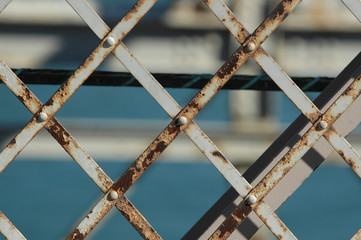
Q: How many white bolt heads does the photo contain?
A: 7